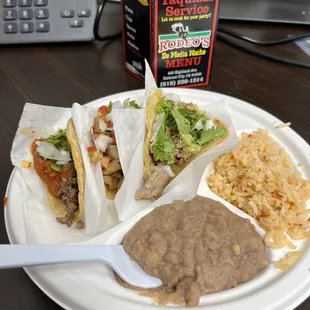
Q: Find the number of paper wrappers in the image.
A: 3